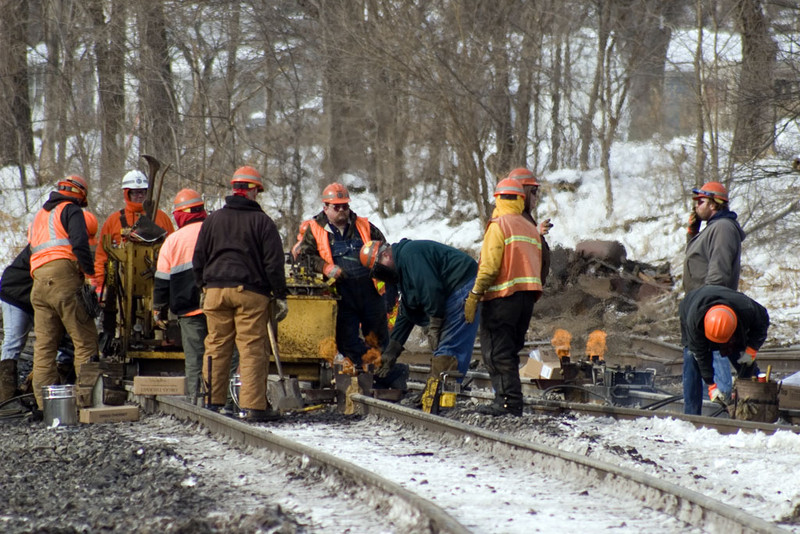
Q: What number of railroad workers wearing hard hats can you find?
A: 11